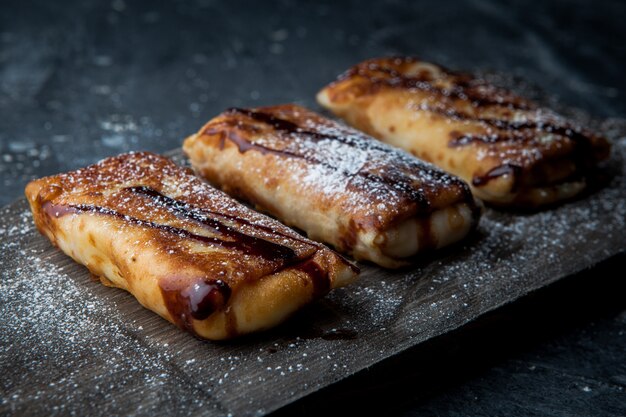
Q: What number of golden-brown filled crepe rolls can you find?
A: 3